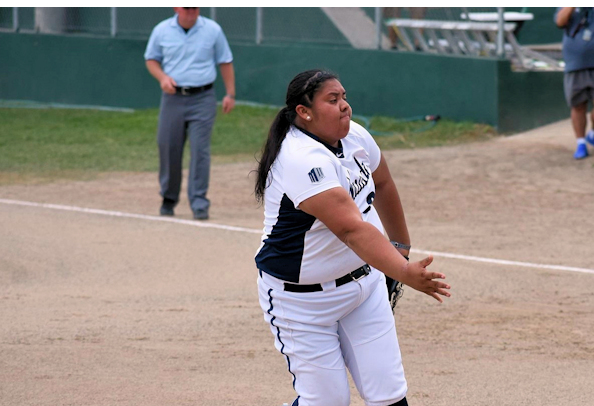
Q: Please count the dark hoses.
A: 1